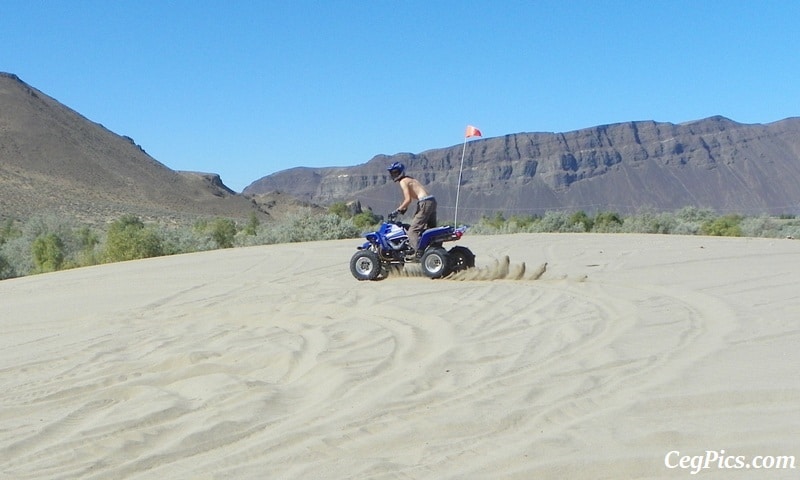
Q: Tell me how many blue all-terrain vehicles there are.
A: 1